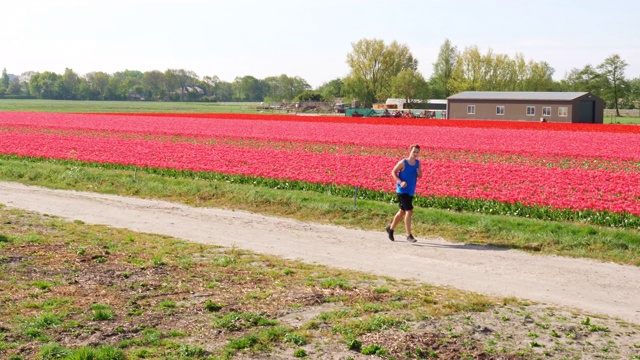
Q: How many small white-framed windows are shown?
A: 5